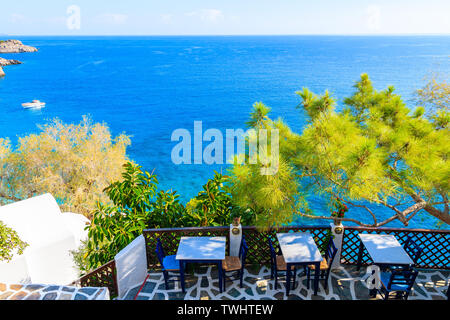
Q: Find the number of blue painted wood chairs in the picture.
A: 6